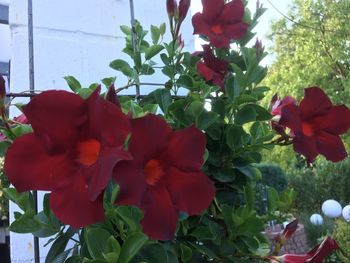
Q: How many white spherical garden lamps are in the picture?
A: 3